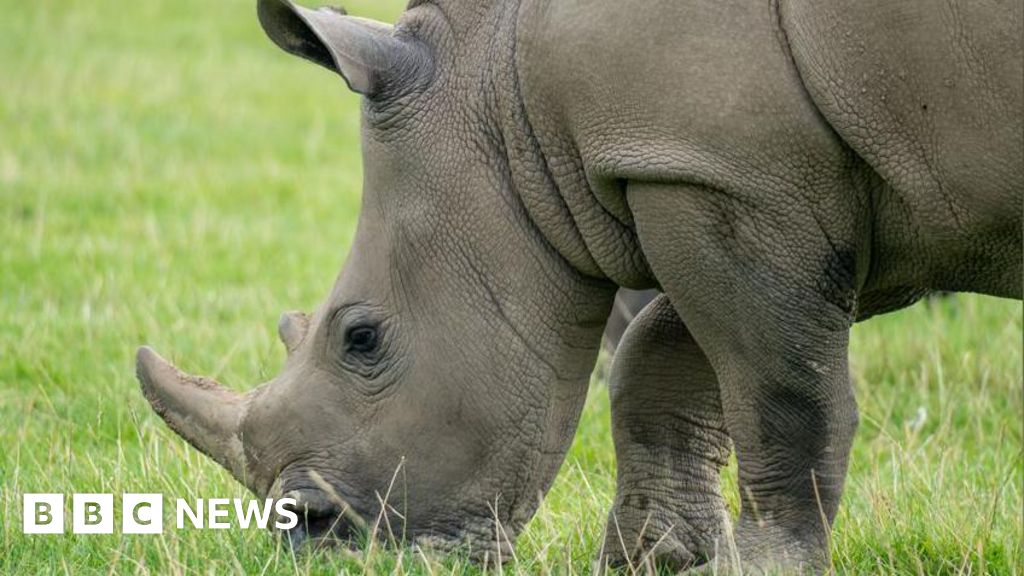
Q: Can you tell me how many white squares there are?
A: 3